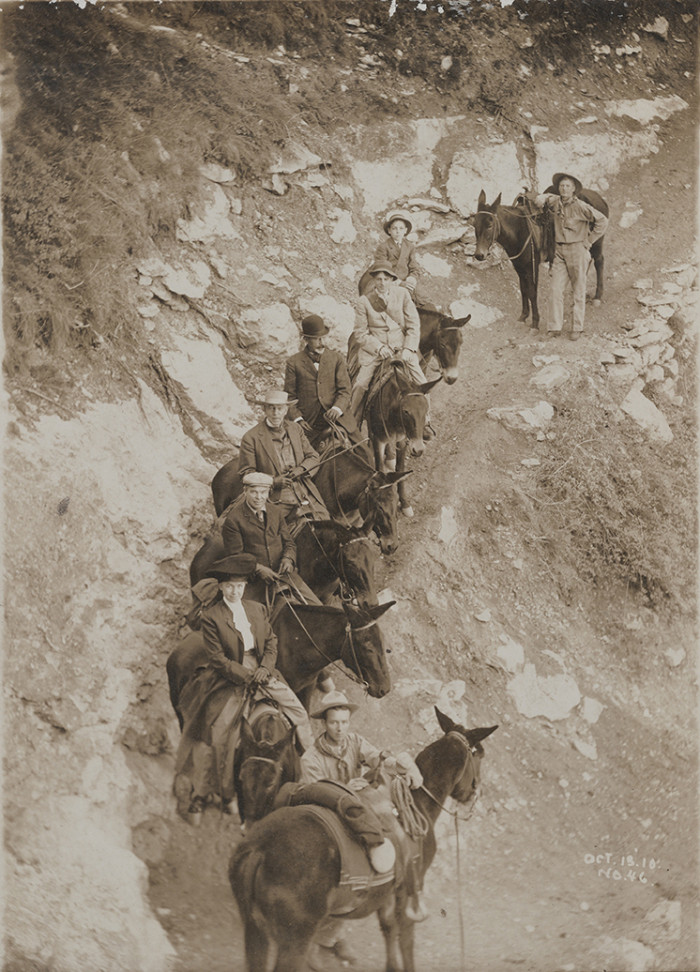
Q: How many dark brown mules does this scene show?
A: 8